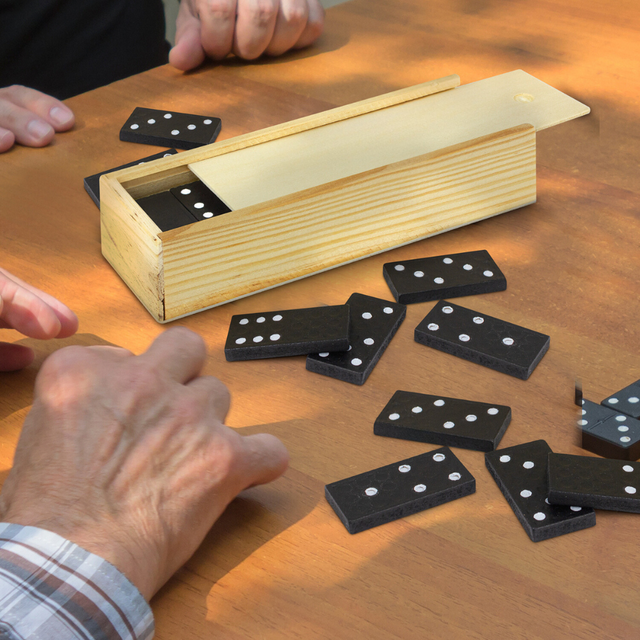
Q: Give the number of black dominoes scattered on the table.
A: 12